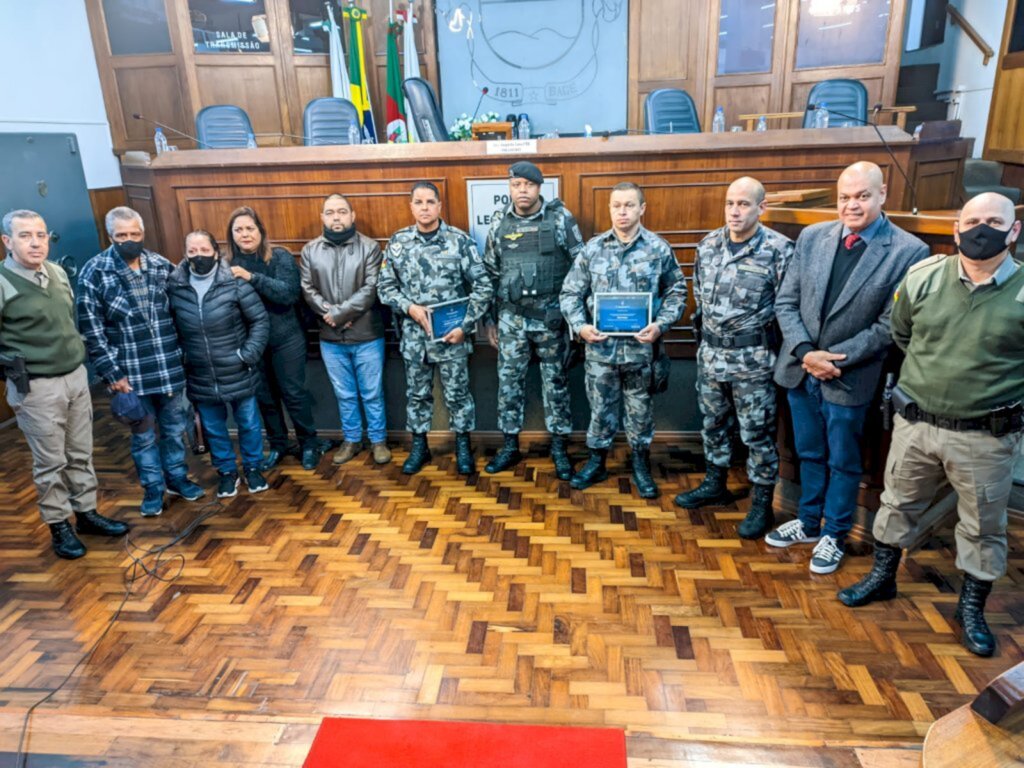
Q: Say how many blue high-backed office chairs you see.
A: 5